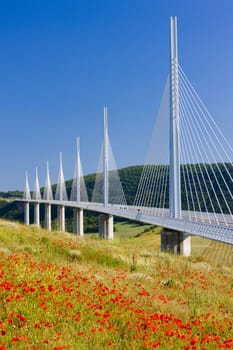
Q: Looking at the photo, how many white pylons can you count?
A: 7